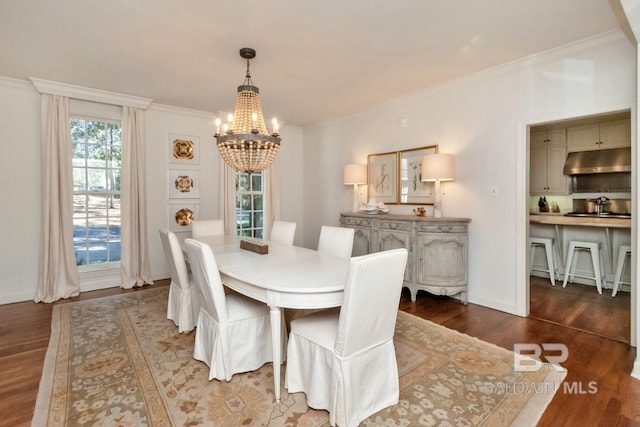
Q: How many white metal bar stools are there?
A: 3